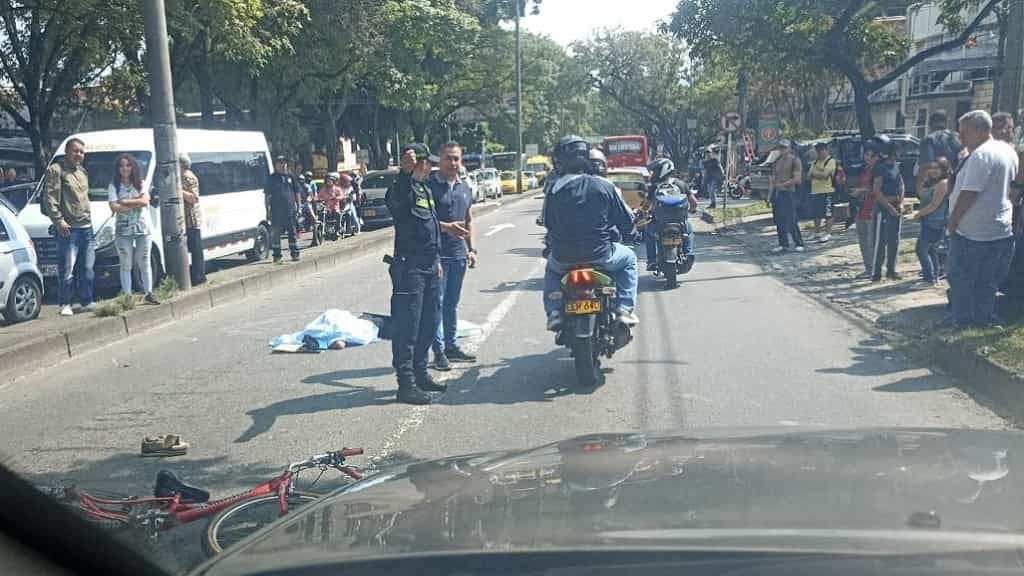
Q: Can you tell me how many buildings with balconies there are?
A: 1